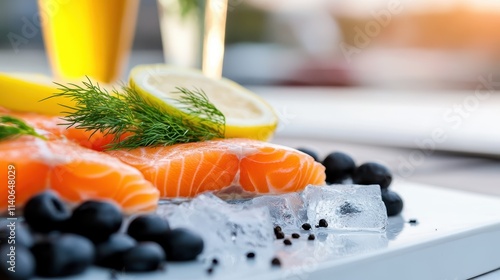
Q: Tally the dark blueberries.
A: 13